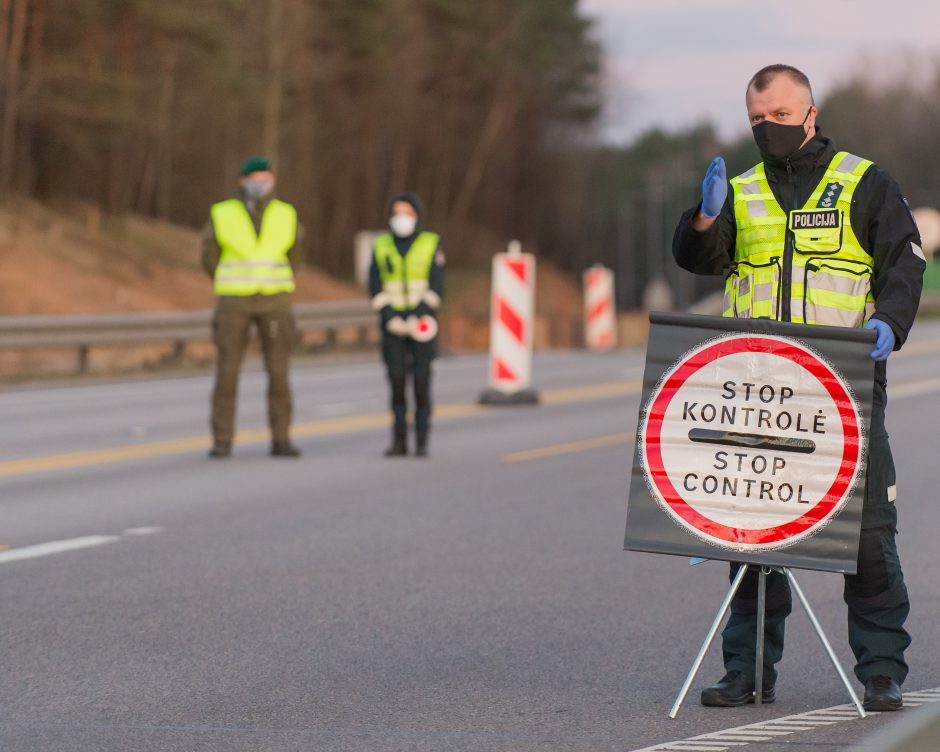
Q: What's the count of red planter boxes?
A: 0